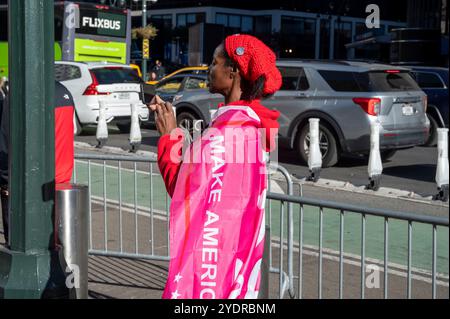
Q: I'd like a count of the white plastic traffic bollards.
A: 5